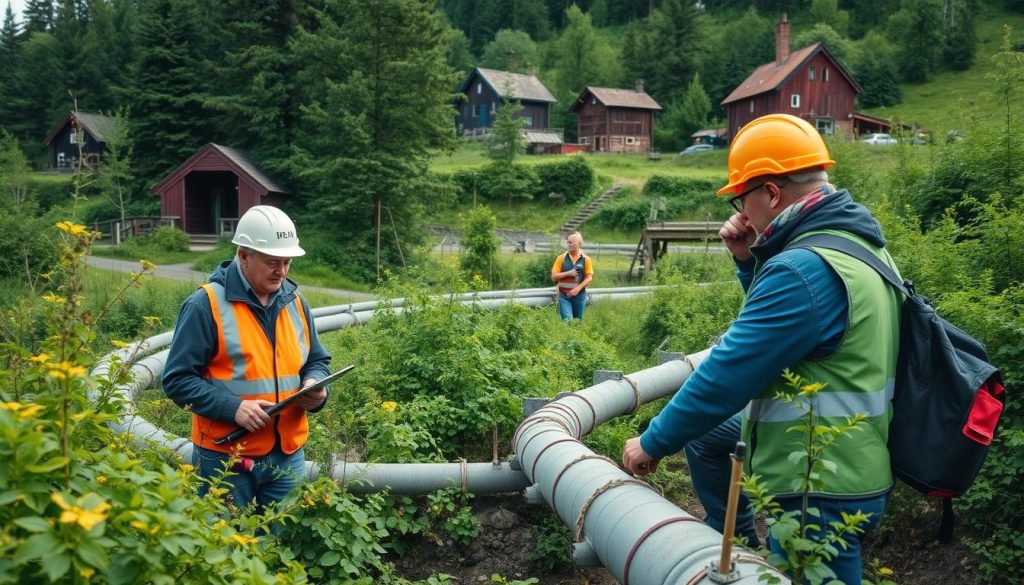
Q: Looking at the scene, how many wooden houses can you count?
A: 5